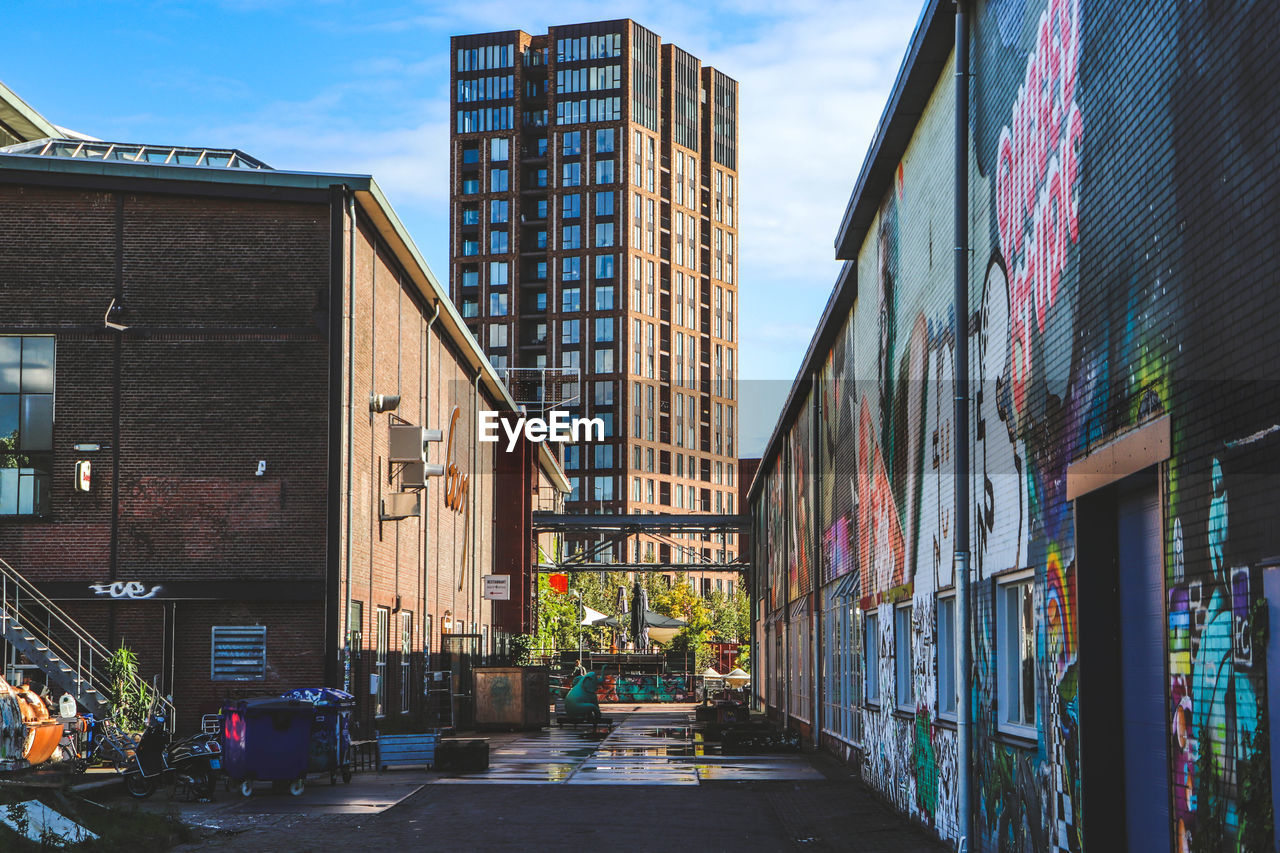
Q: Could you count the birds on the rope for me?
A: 0